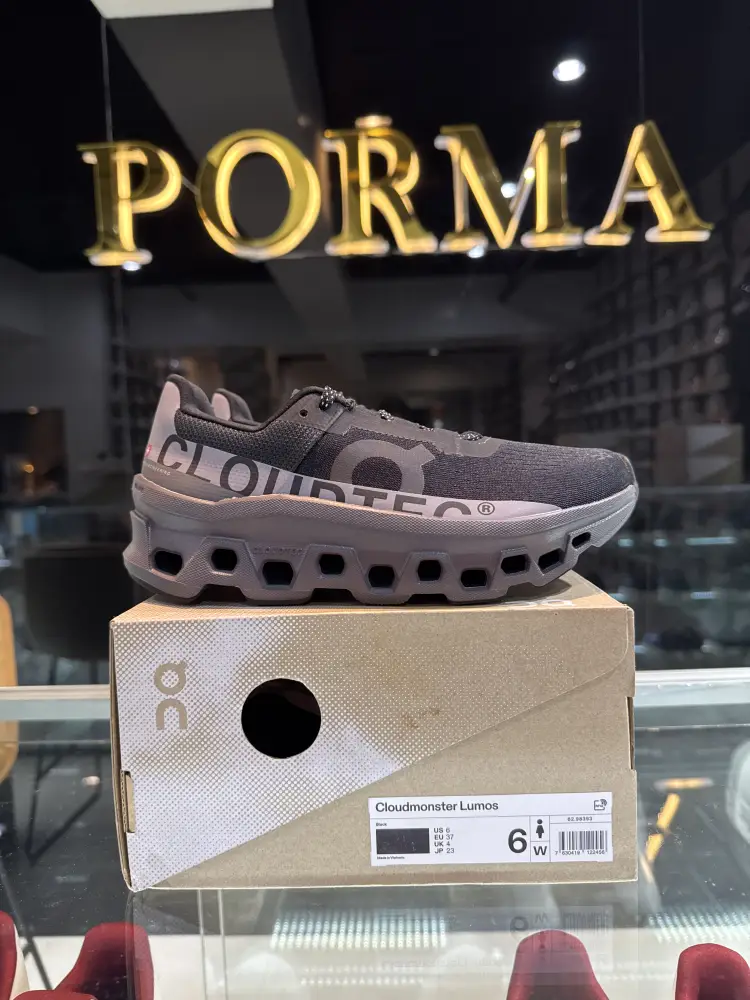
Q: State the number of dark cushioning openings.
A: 10